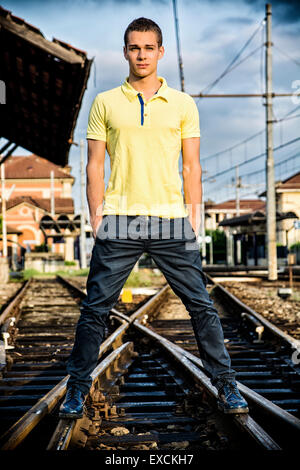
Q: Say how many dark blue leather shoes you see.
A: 2